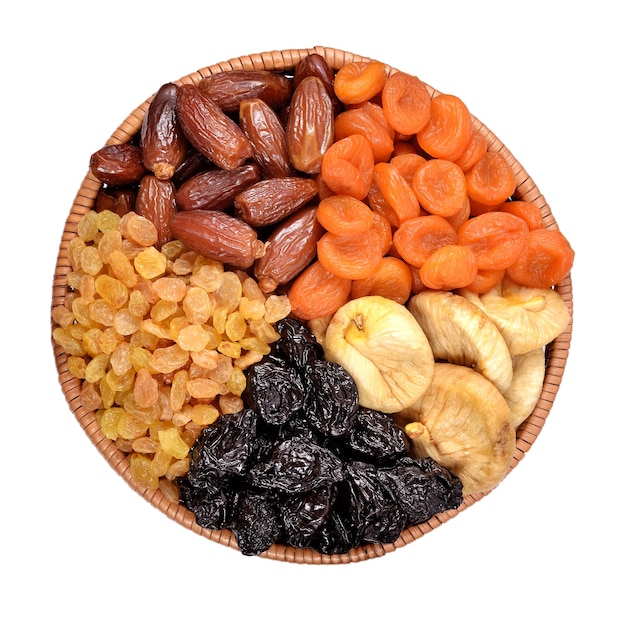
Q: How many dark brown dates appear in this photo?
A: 14